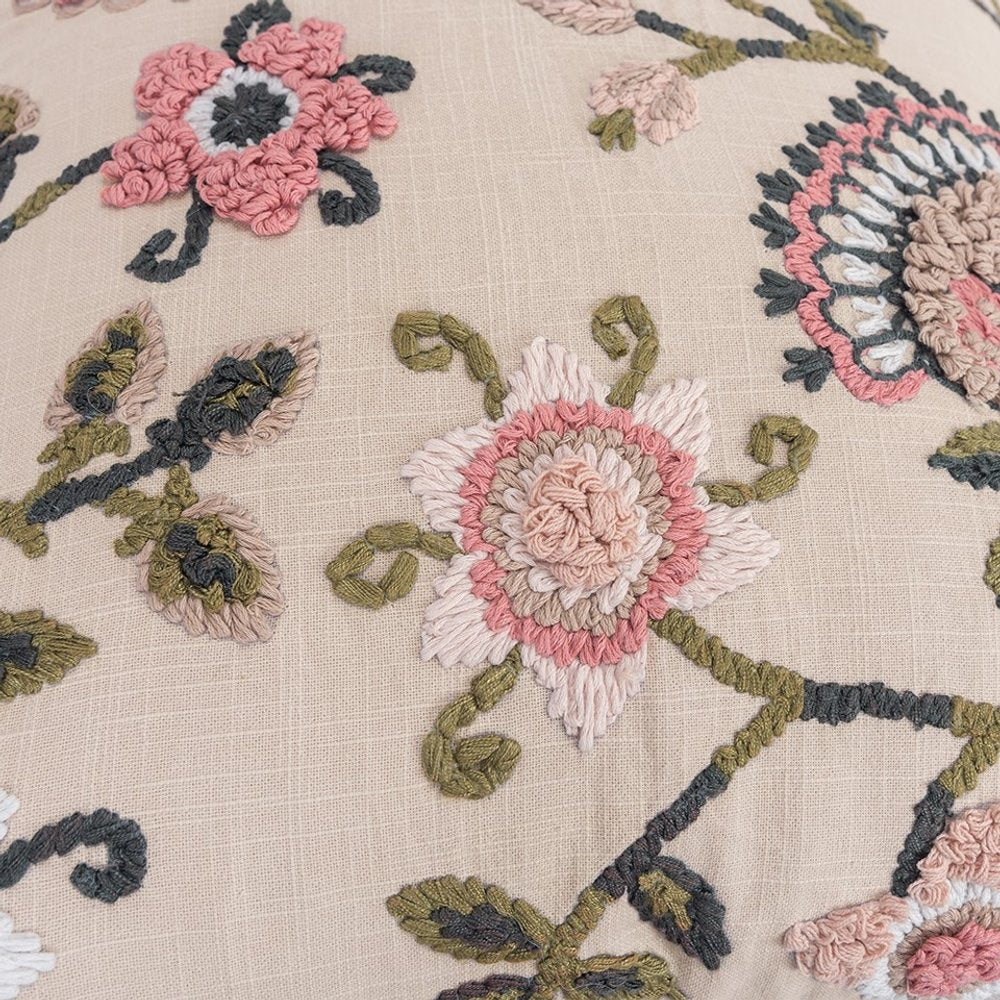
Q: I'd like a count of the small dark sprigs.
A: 10